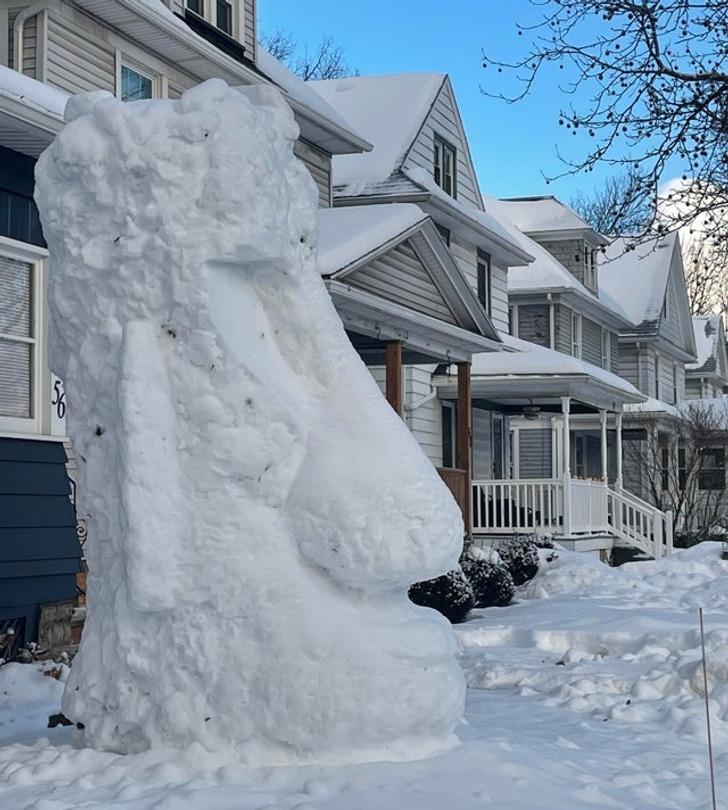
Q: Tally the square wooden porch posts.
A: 2